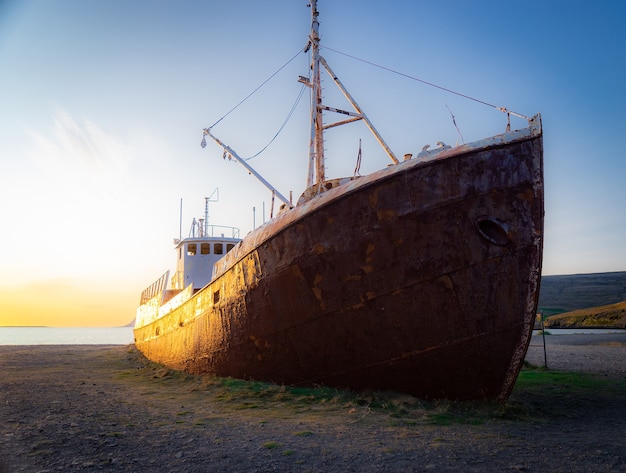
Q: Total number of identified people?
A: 0